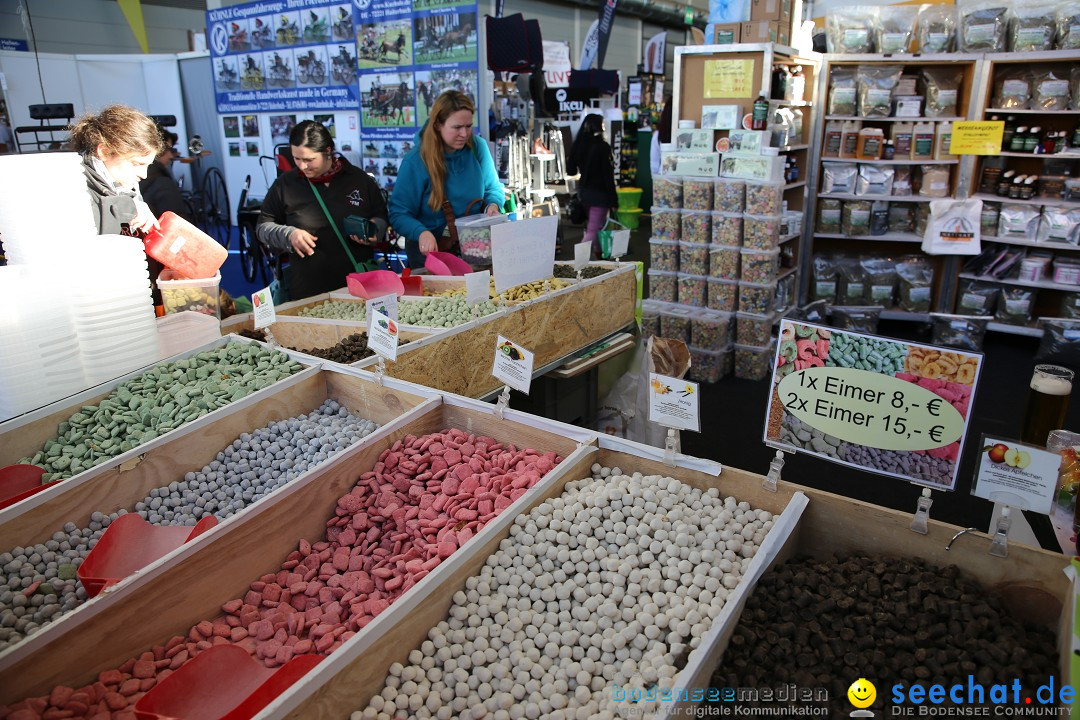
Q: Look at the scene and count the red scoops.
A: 5